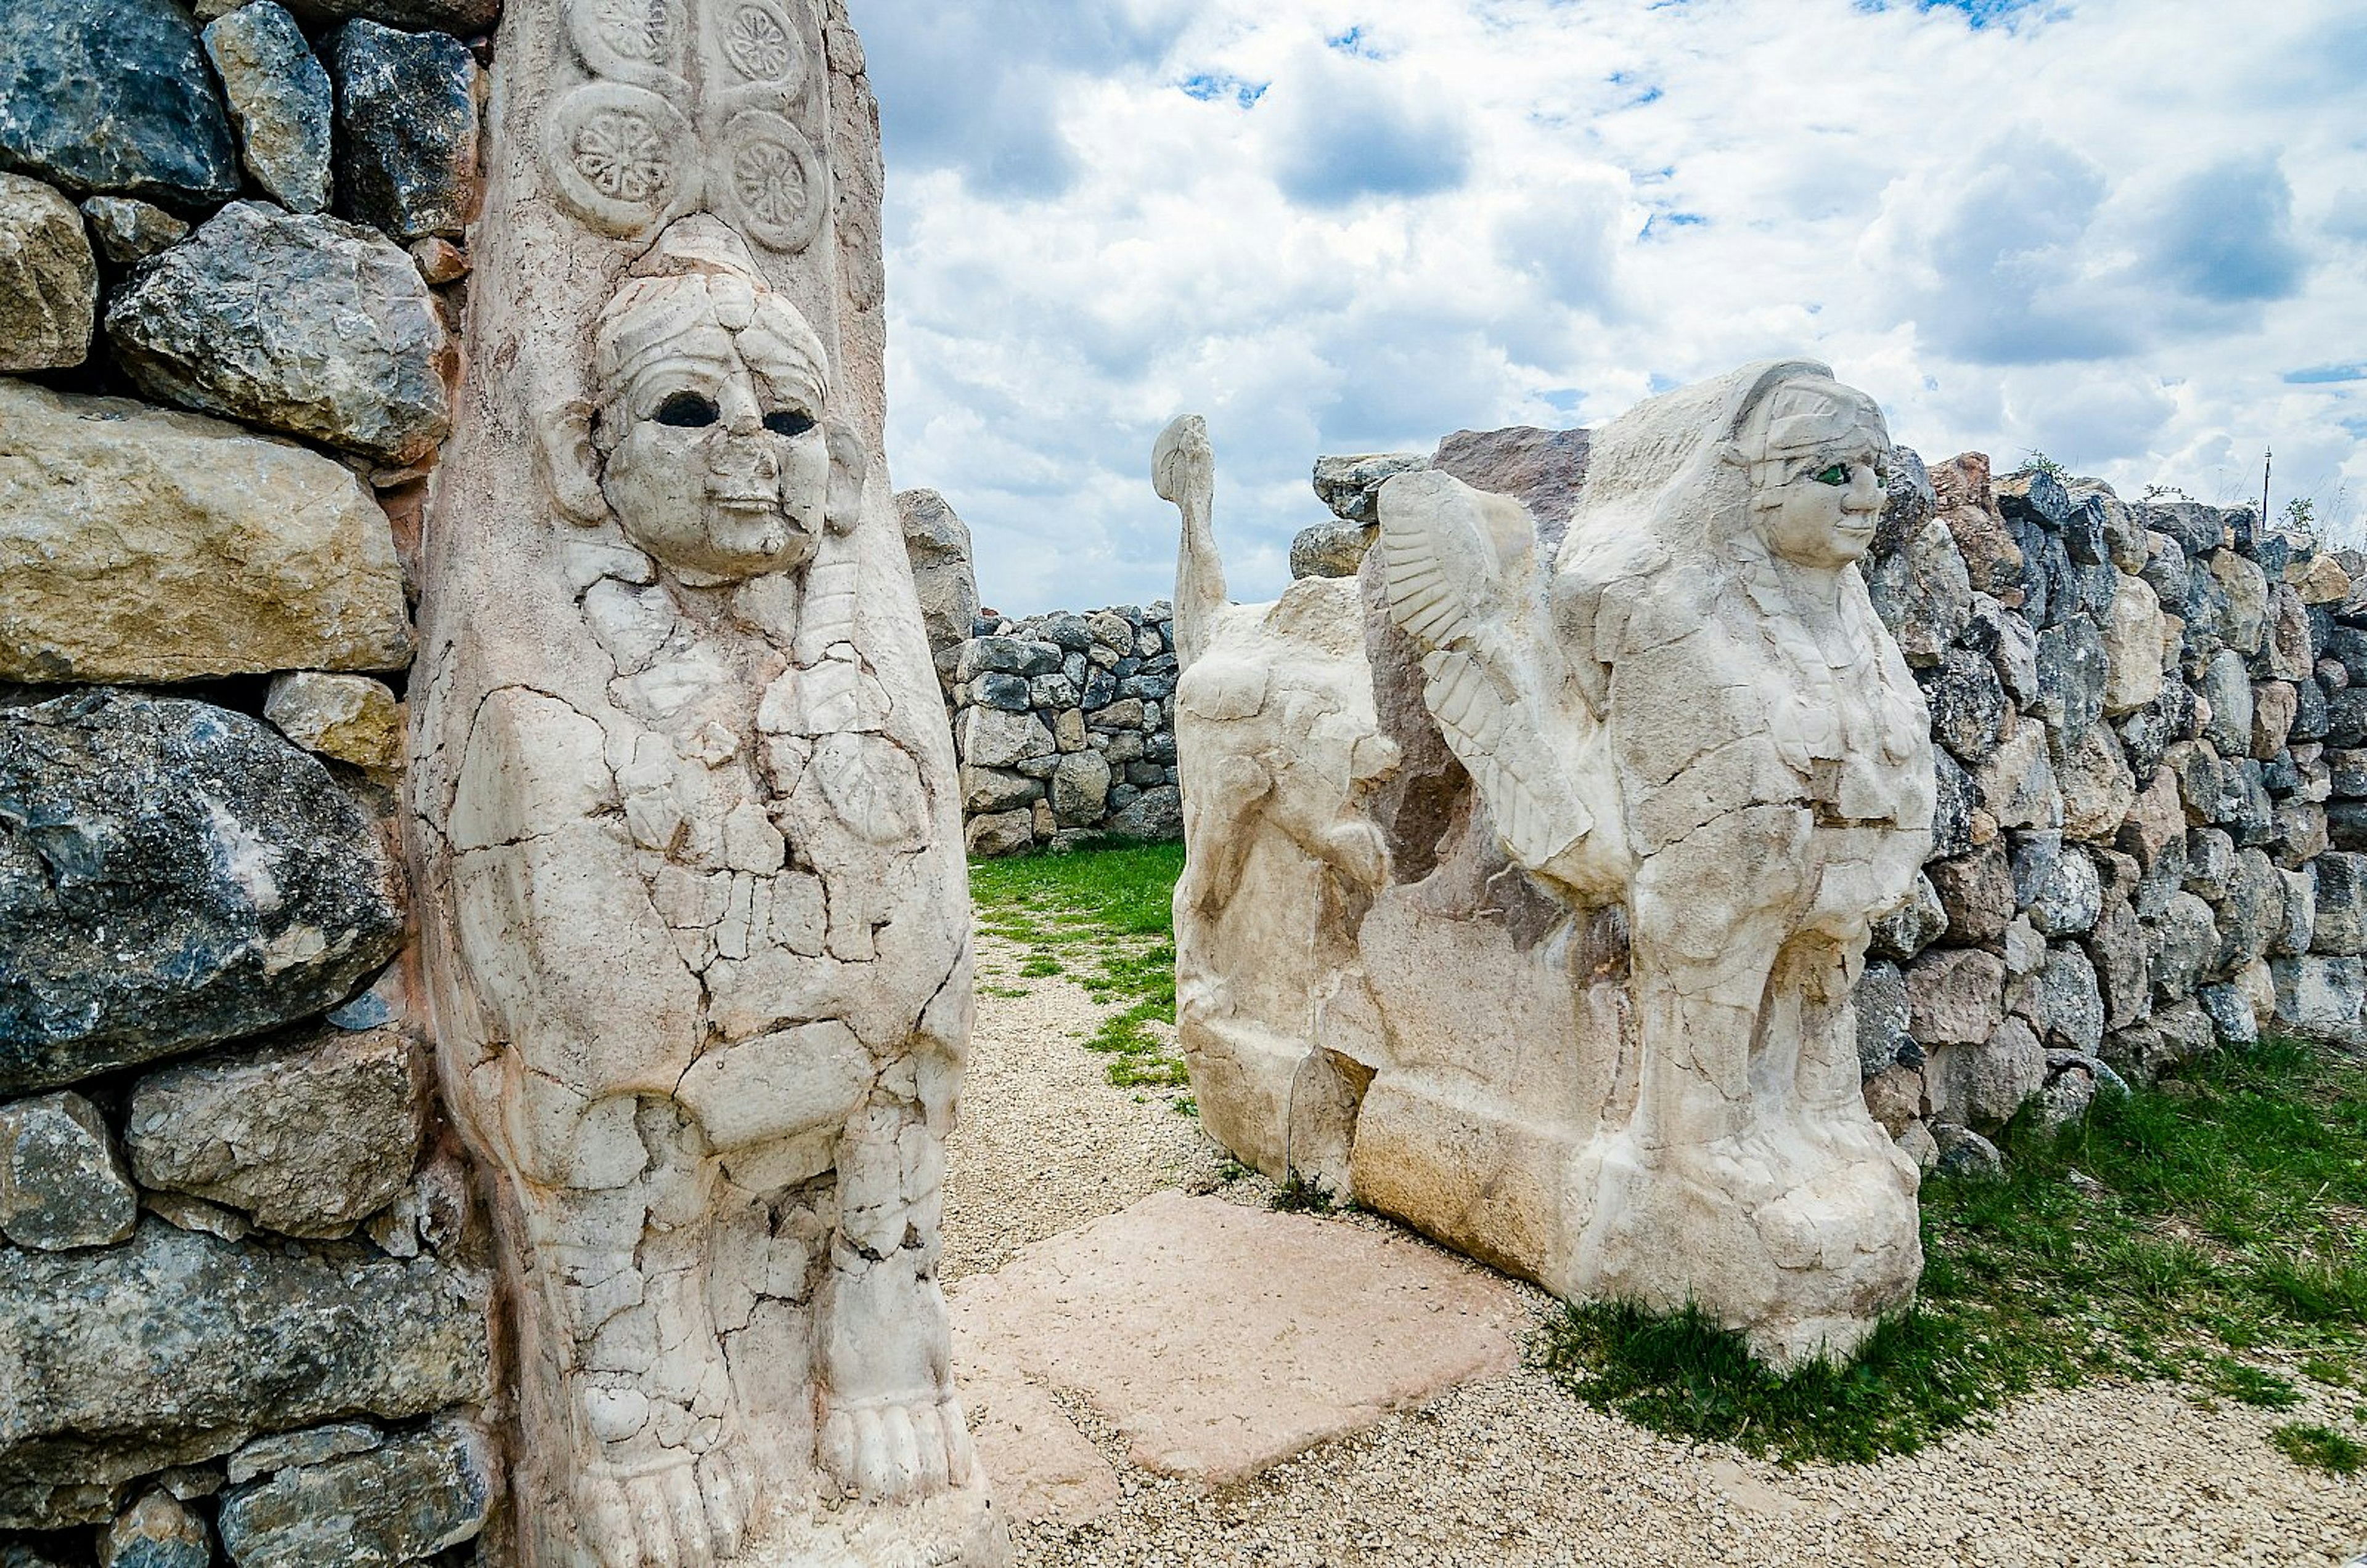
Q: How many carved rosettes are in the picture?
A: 4